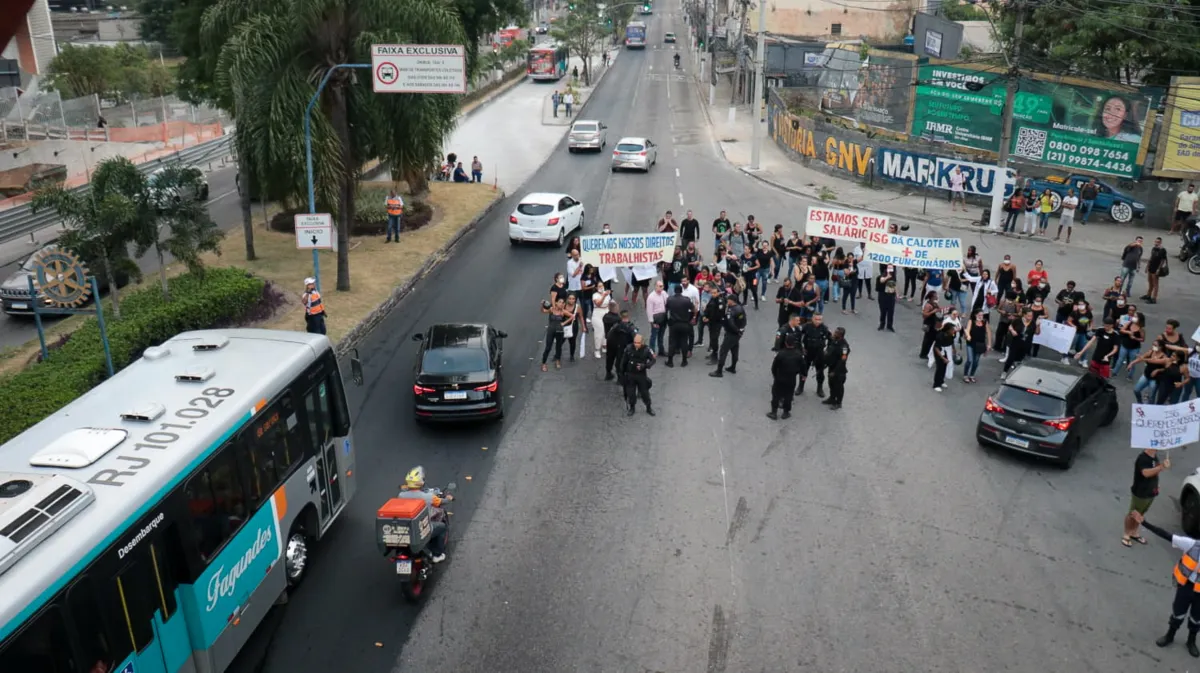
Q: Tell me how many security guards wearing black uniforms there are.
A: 10